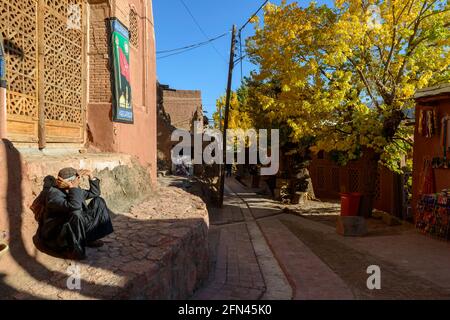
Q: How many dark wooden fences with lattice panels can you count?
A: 1